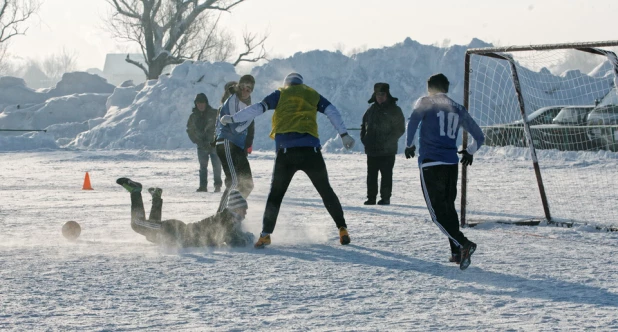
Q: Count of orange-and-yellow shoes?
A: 2